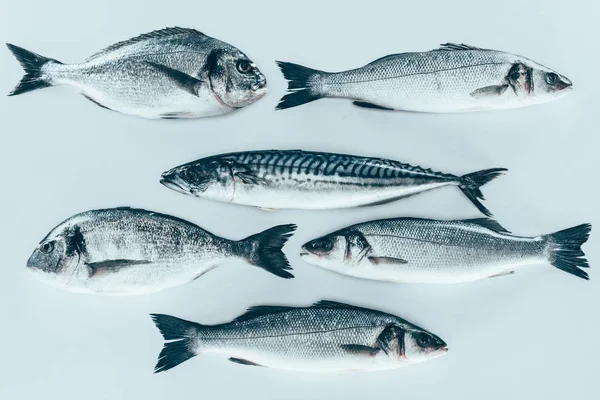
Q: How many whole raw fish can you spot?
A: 6